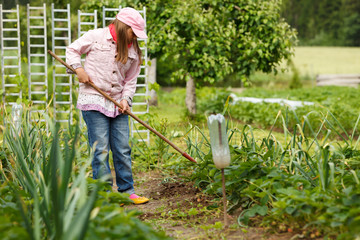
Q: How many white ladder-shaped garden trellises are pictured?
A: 6